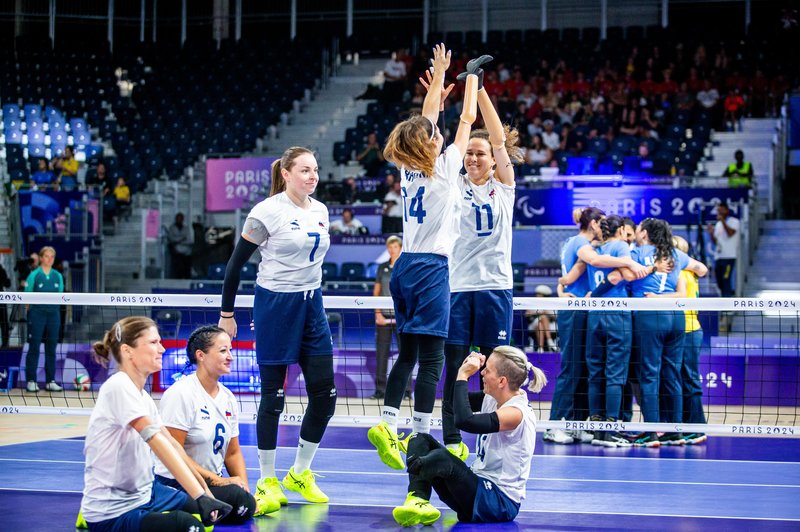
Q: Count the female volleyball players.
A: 11